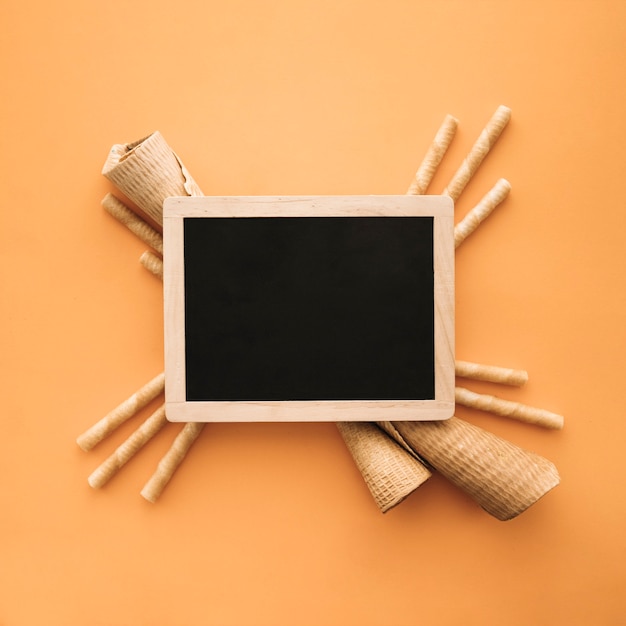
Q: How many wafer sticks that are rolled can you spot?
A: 10